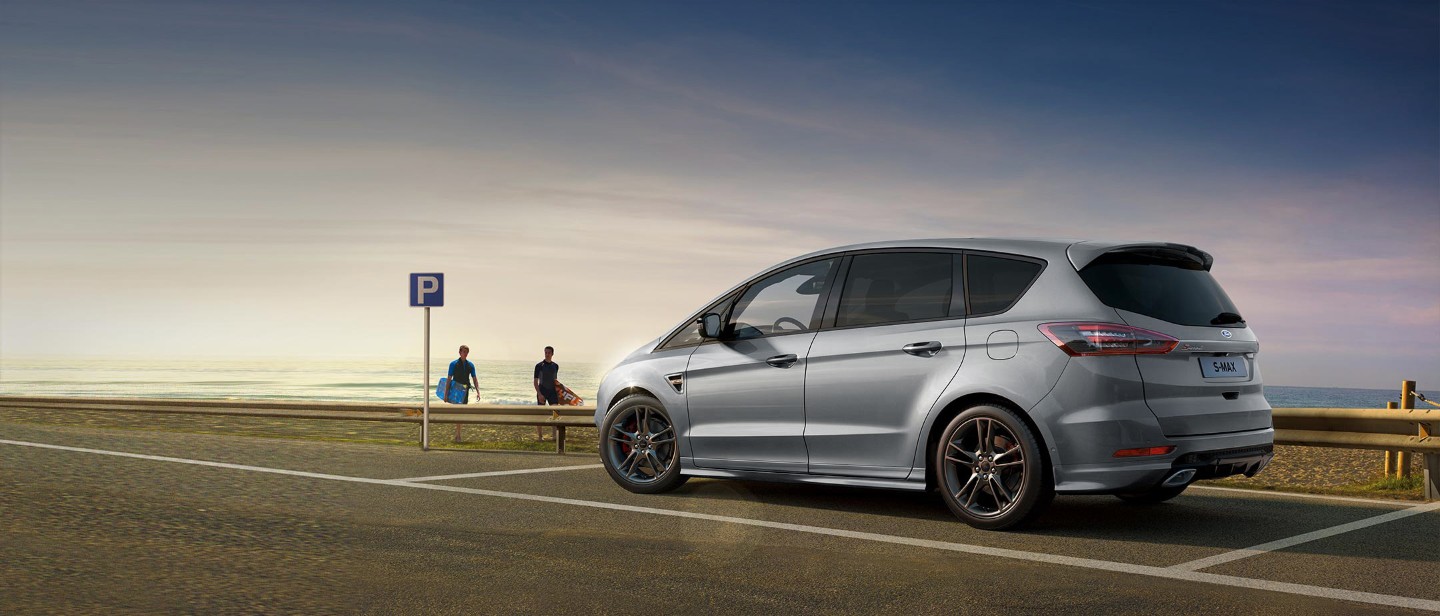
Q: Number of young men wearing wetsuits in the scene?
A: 2